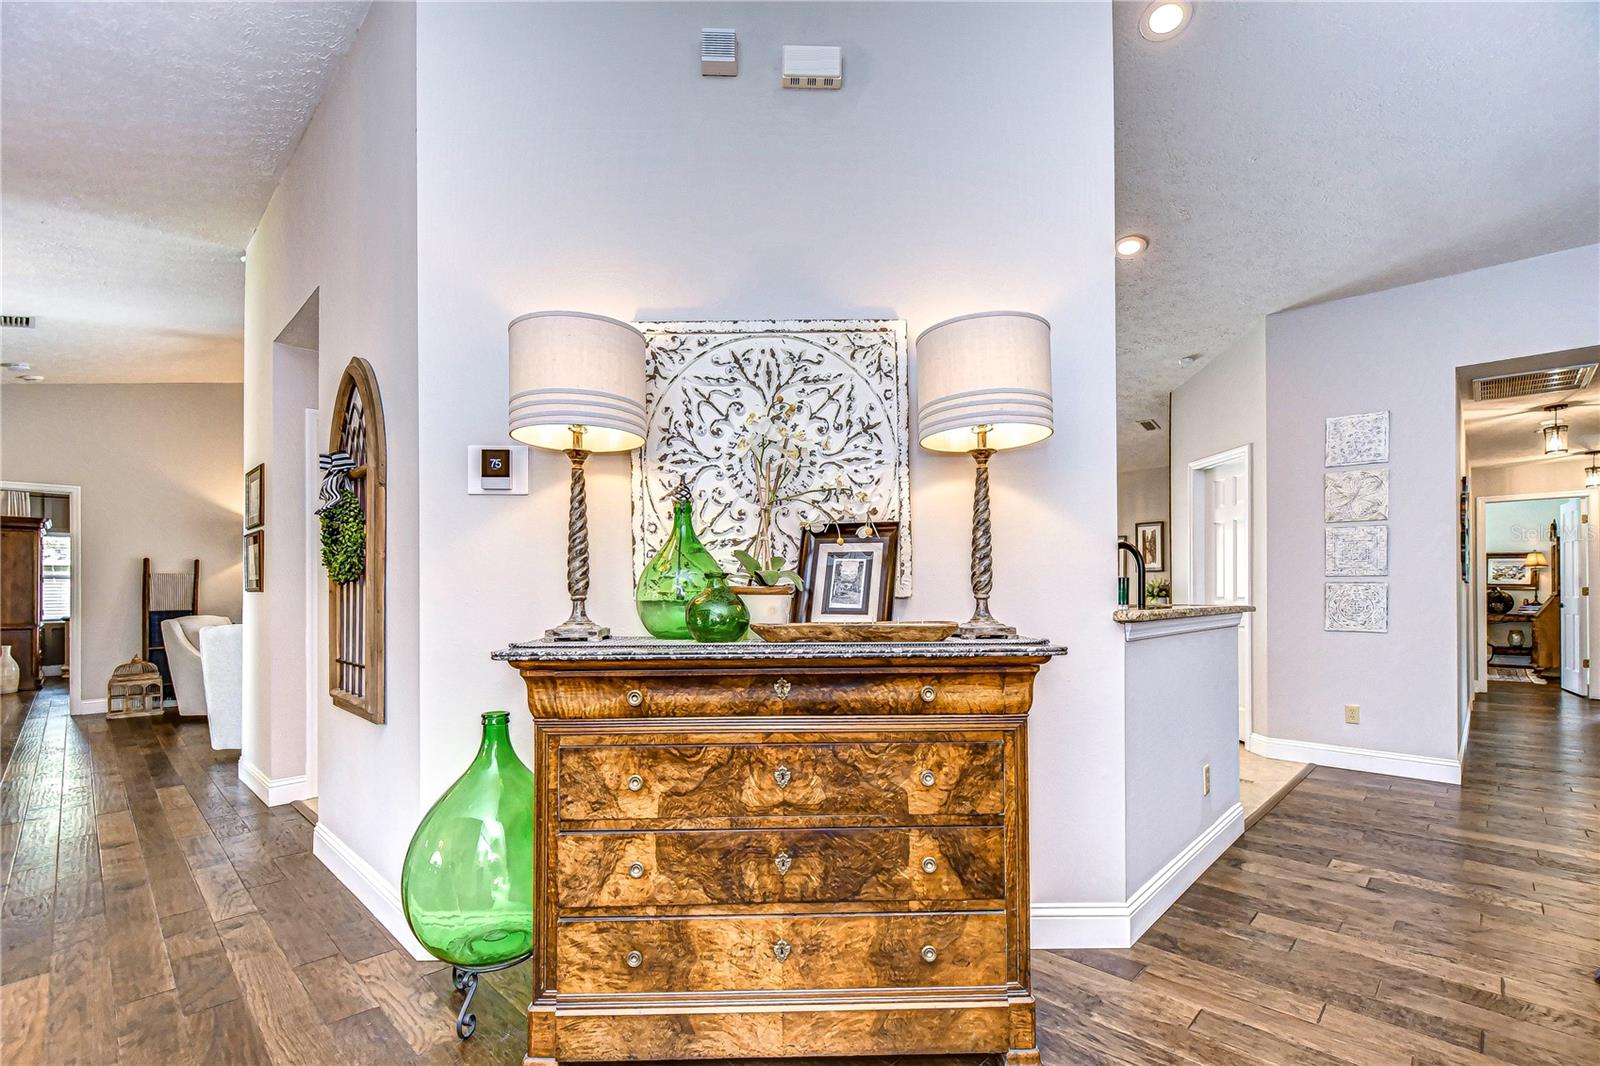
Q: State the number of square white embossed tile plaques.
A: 4